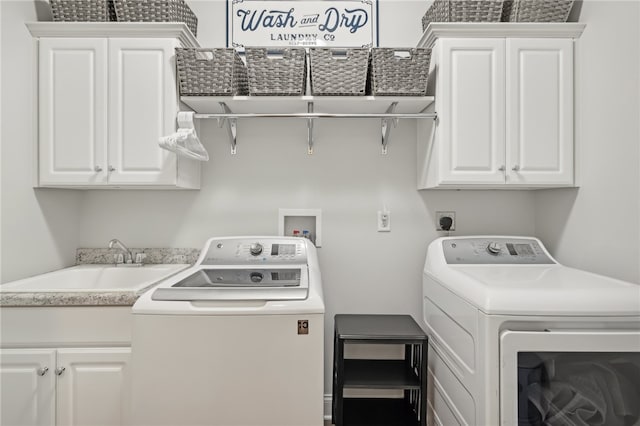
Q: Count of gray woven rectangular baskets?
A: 8